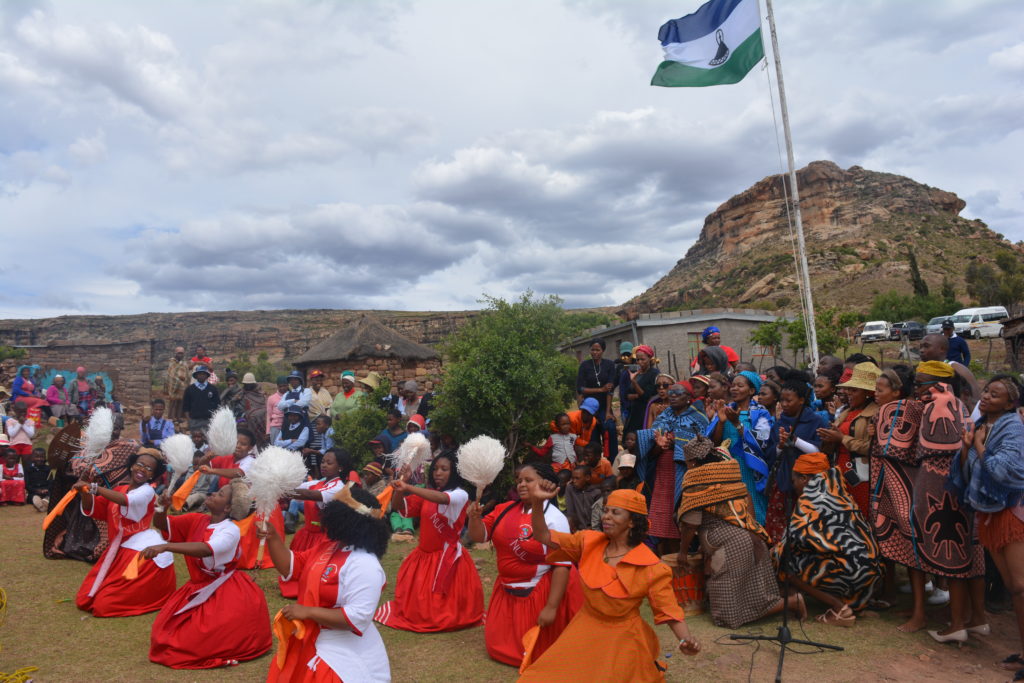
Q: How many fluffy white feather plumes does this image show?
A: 6